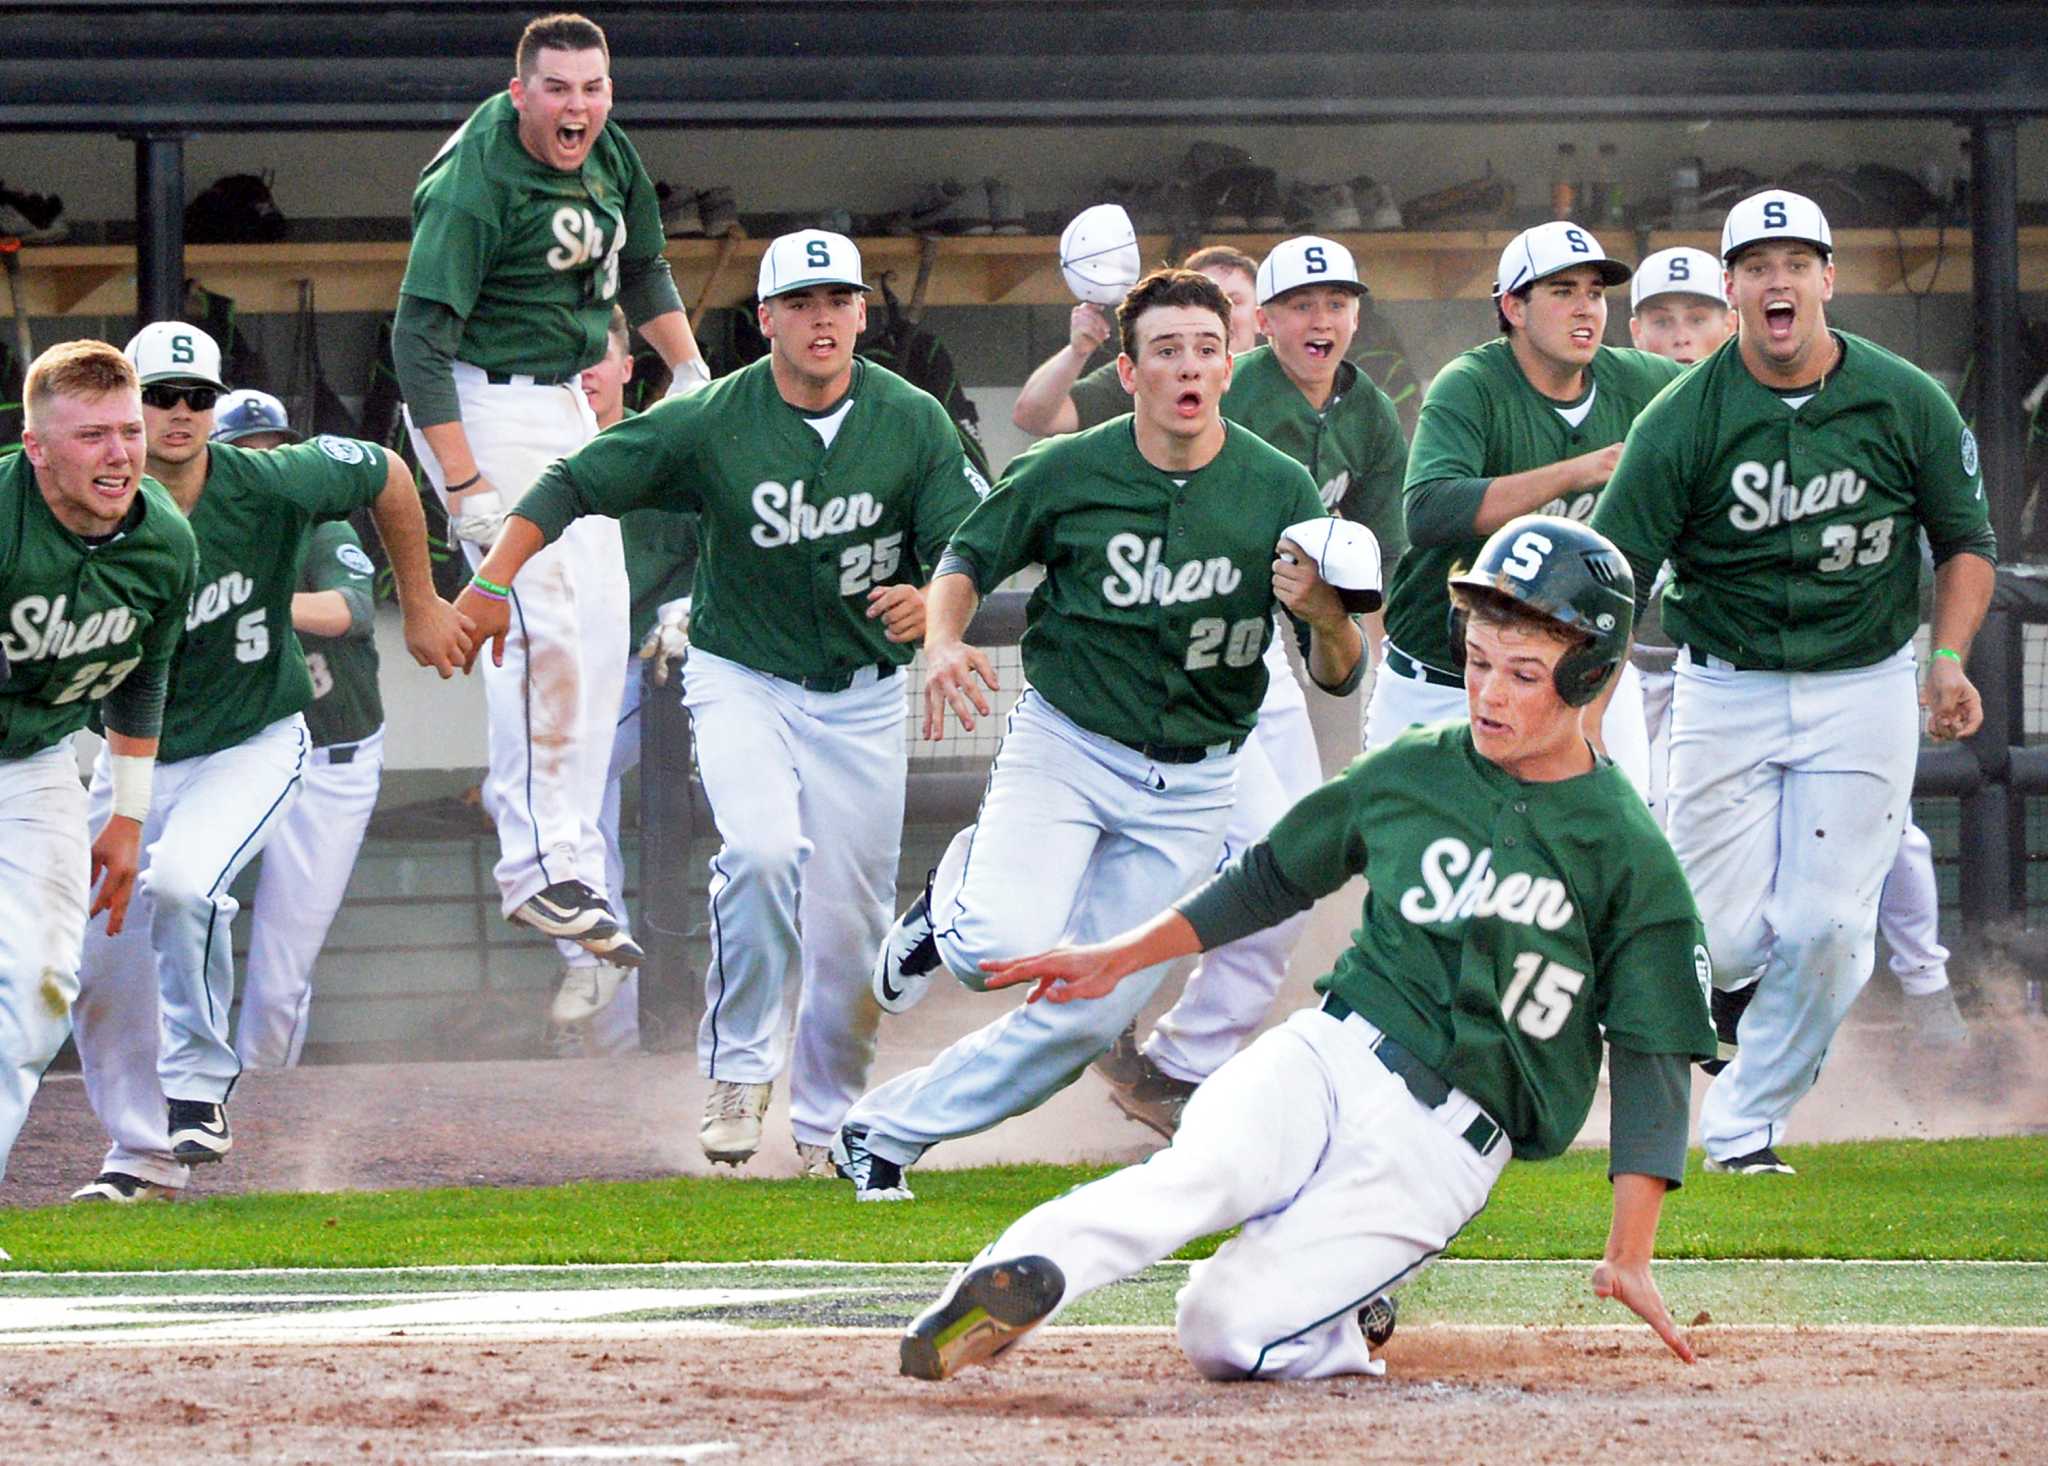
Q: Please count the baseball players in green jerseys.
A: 13